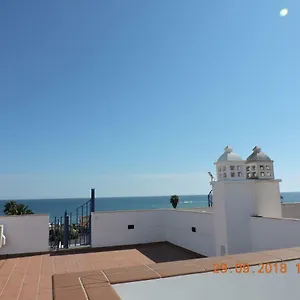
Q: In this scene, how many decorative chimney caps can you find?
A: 2